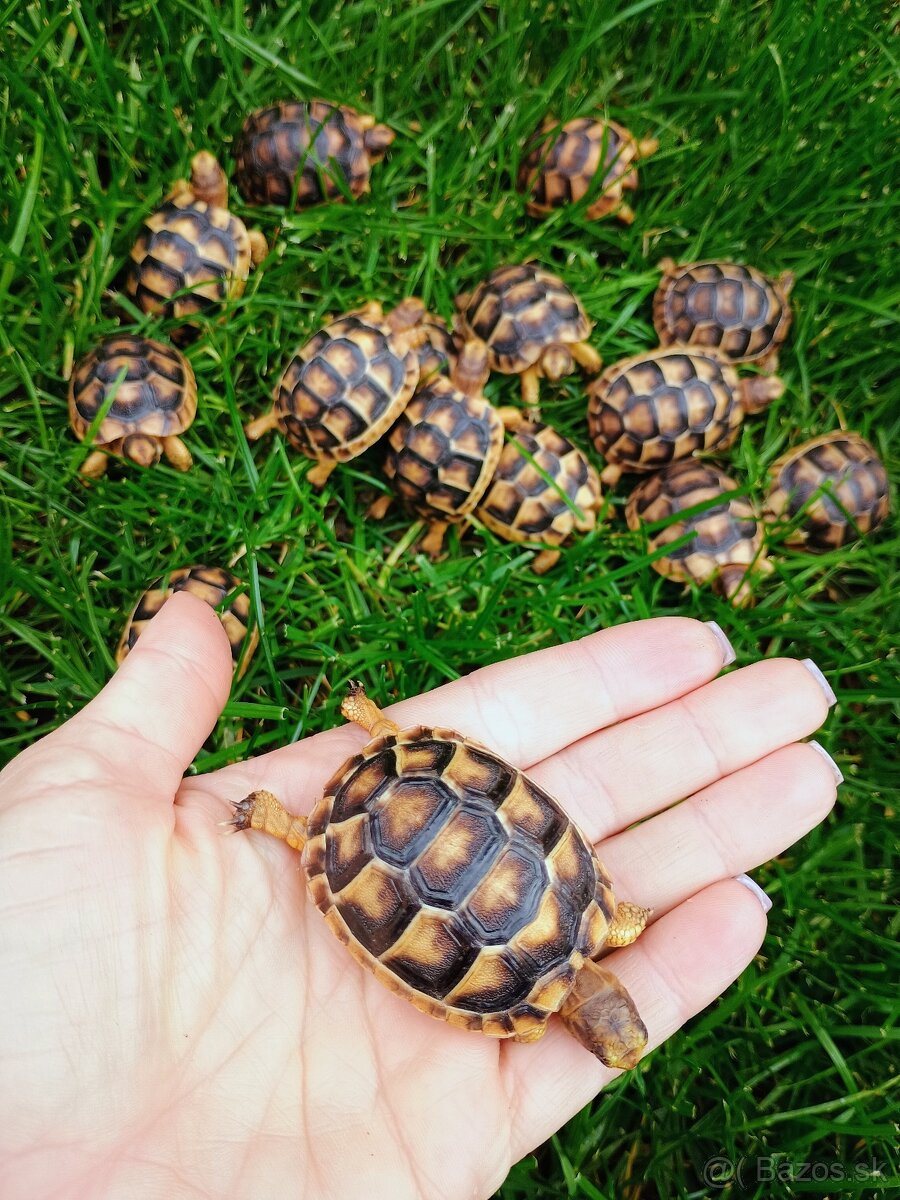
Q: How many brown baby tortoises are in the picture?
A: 15